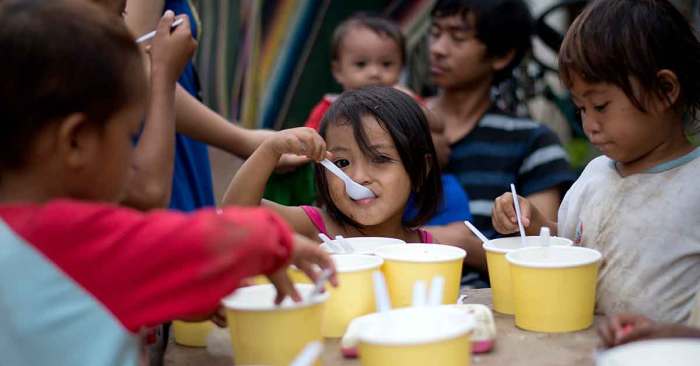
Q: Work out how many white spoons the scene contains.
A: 12